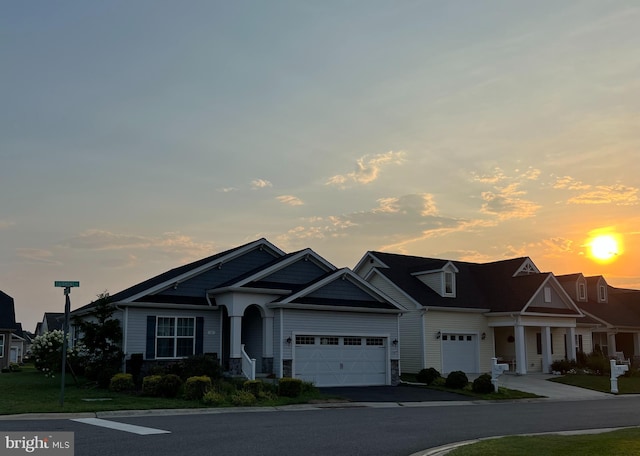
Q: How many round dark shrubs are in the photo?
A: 3